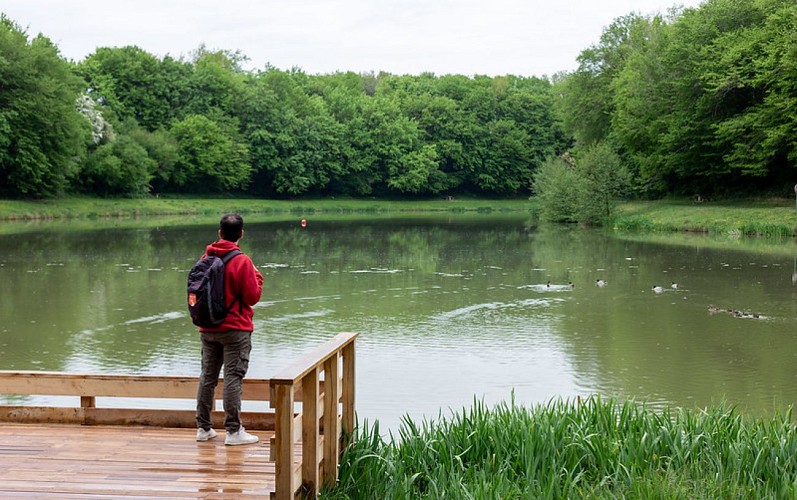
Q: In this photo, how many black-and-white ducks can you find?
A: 5